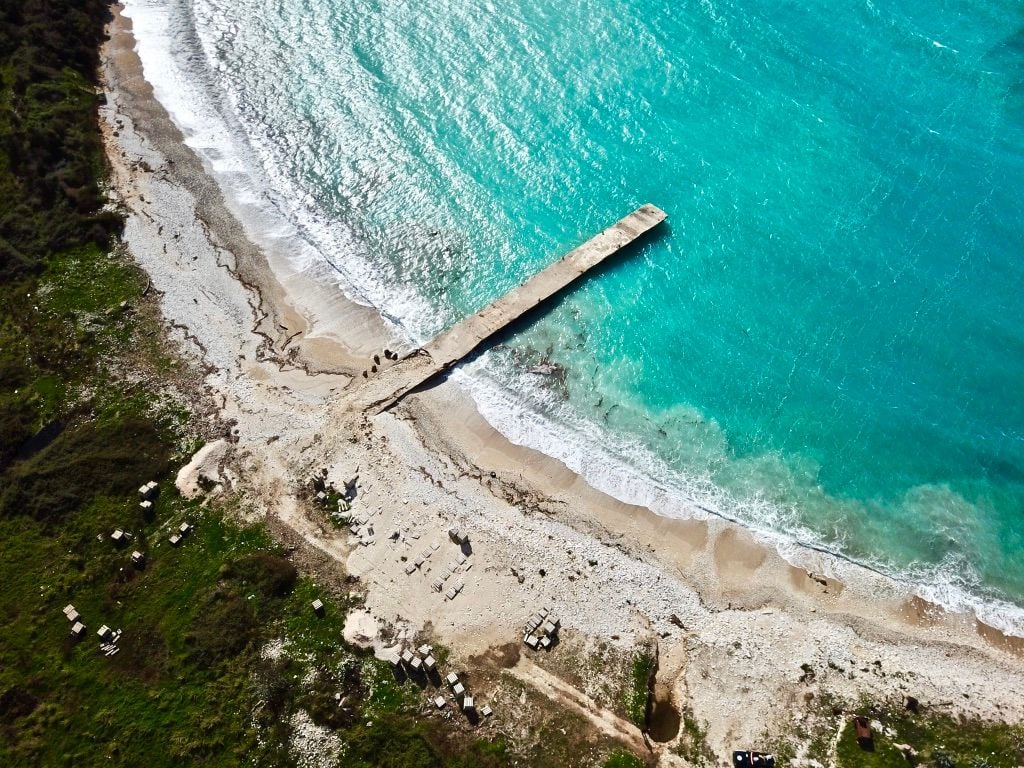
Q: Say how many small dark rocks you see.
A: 5